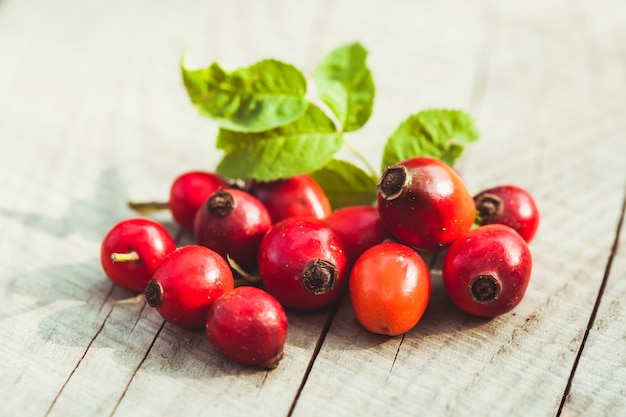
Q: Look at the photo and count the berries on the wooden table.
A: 12